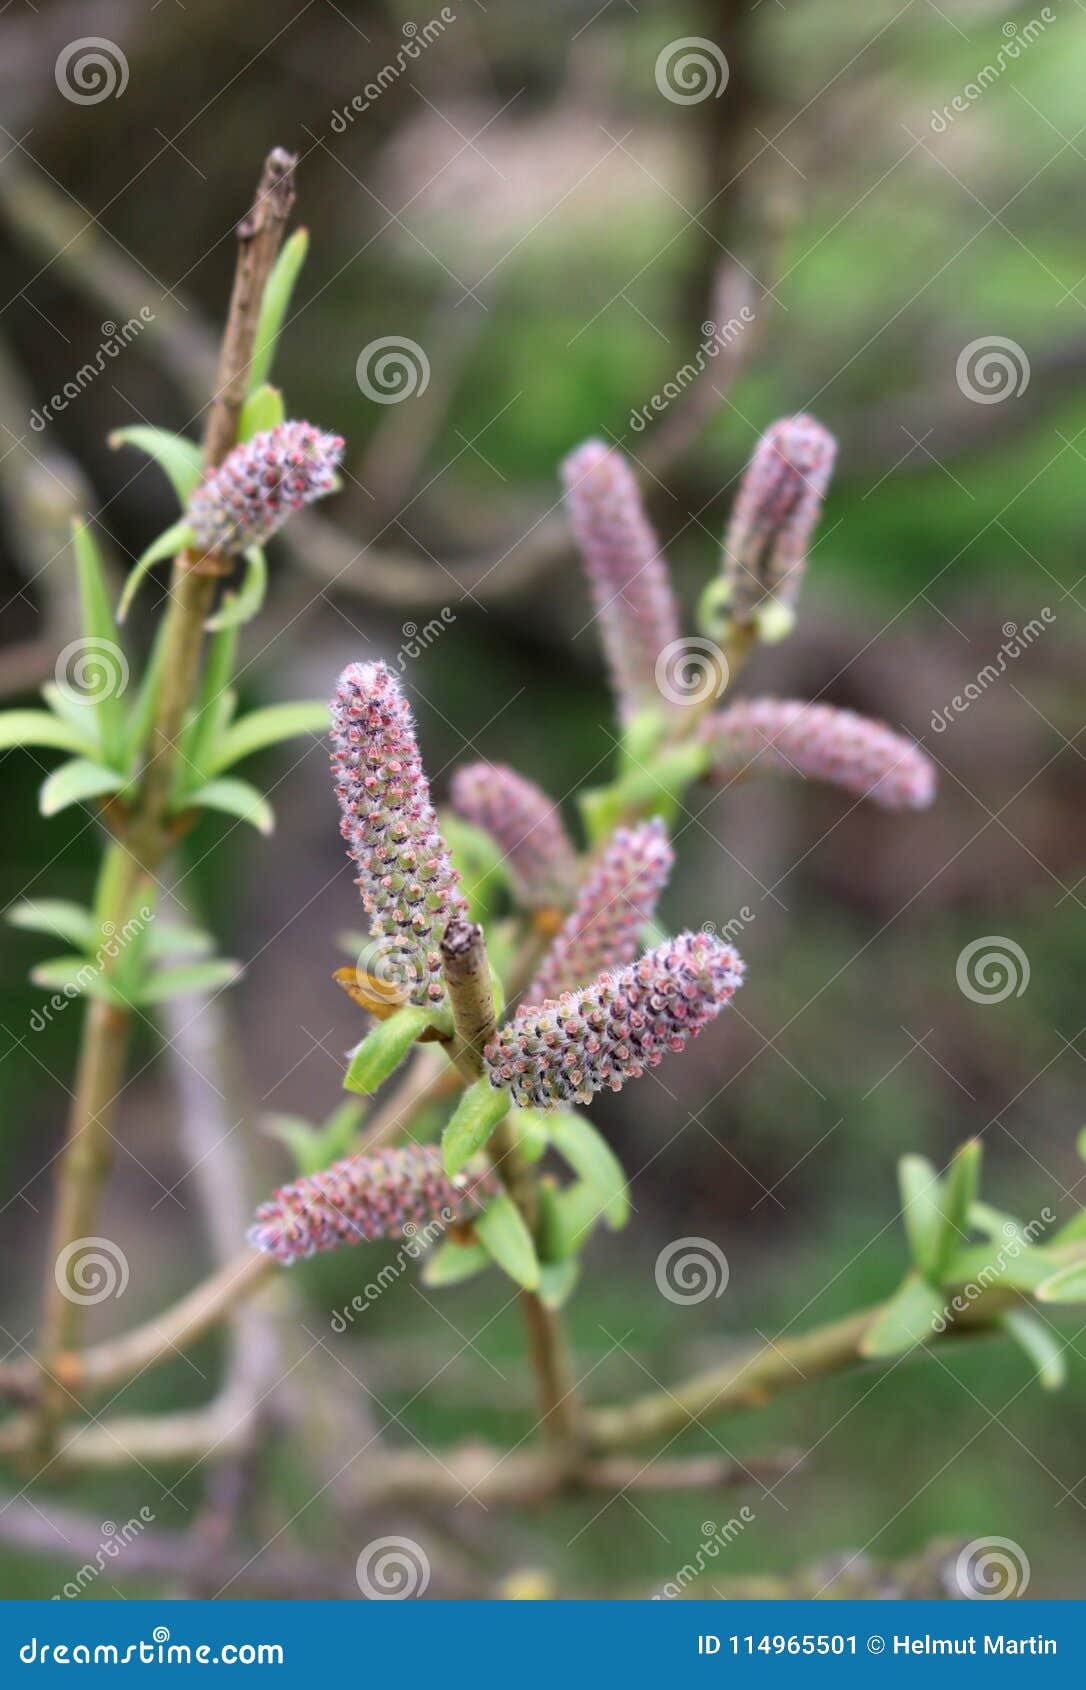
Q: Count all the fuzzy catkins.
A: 9